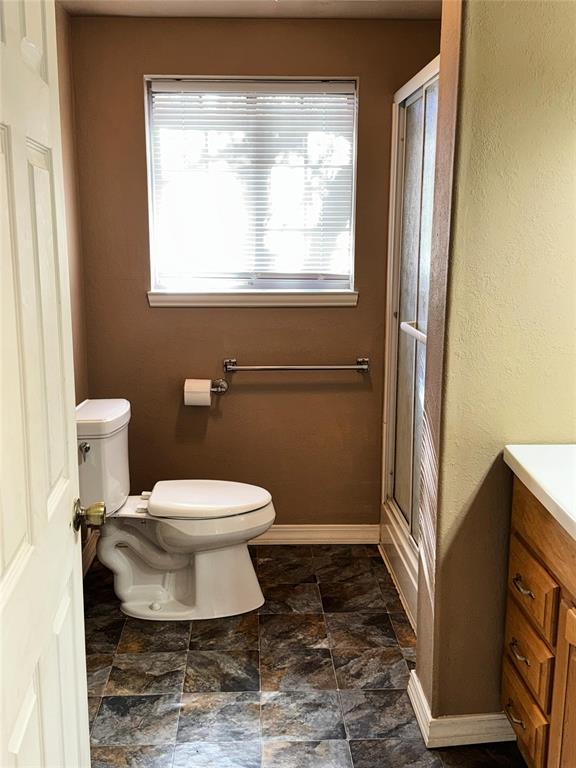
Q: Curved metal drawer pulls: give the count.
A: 3